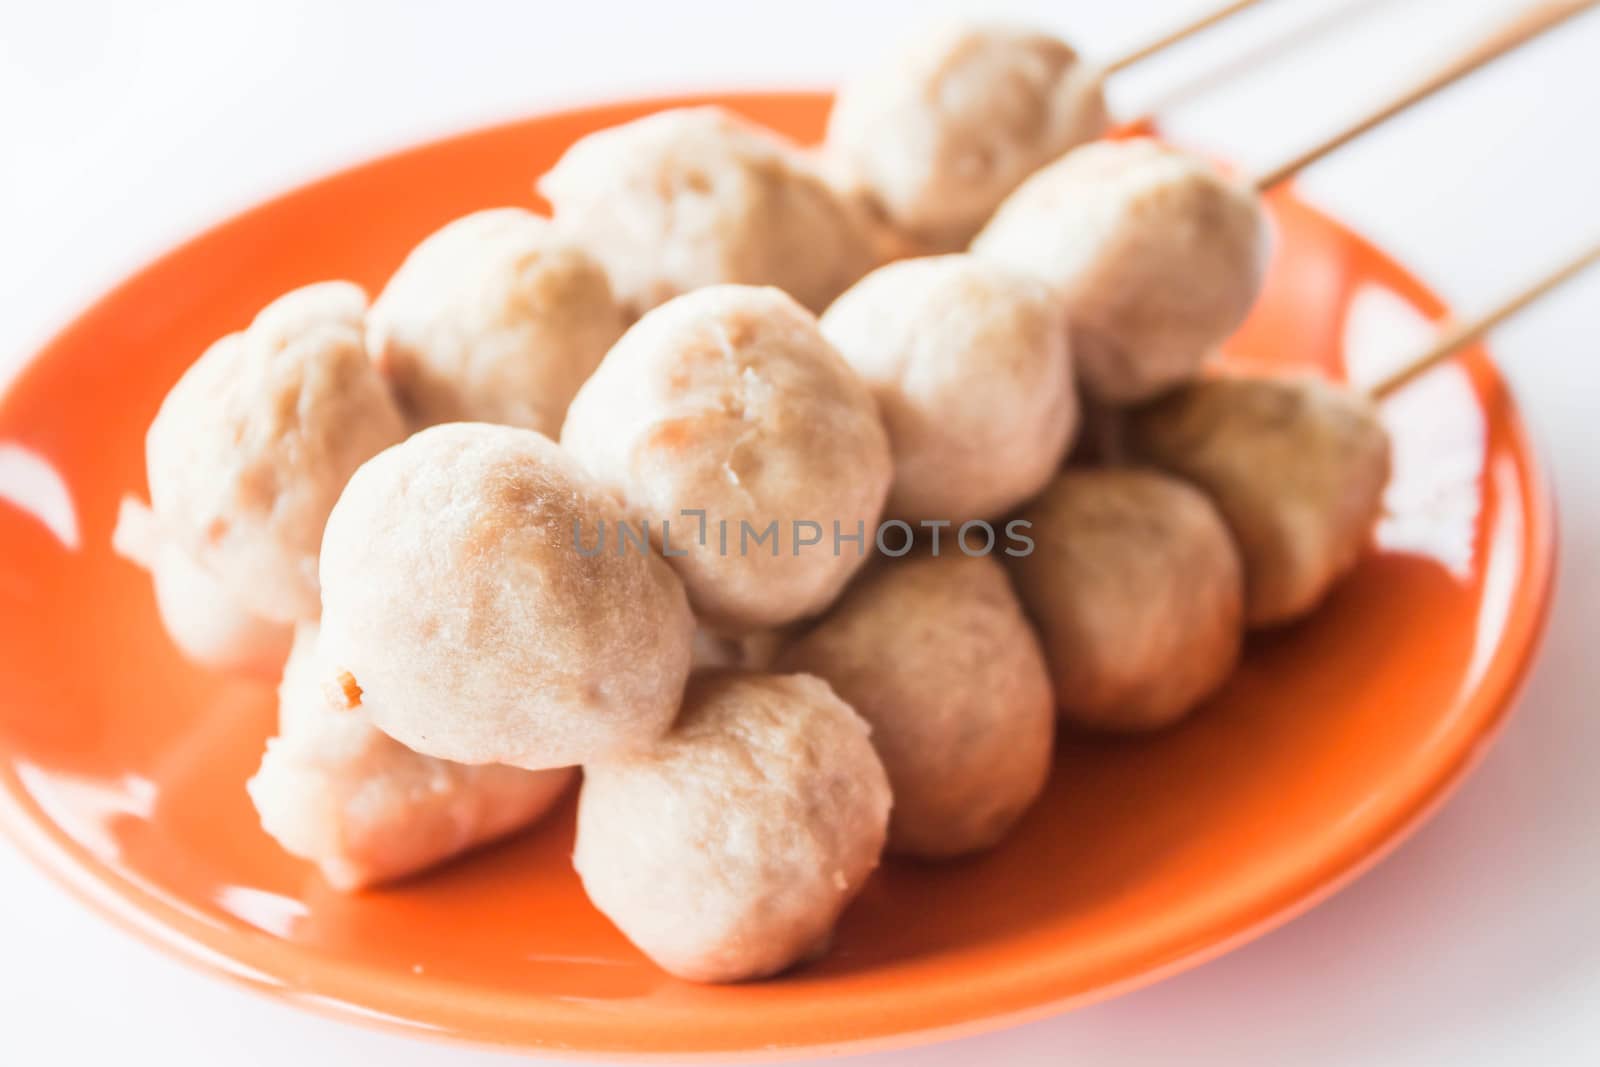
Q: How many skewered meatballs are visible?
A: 13